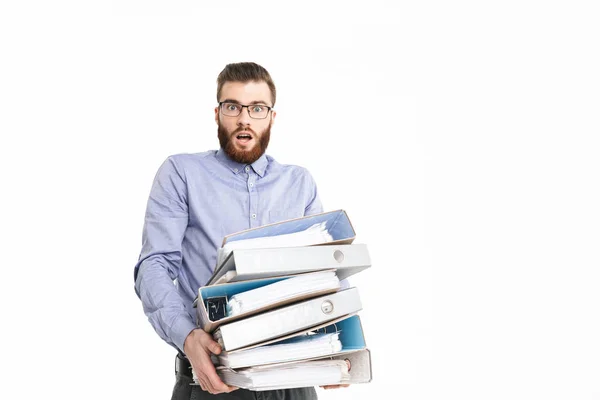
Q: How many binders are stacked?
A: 6